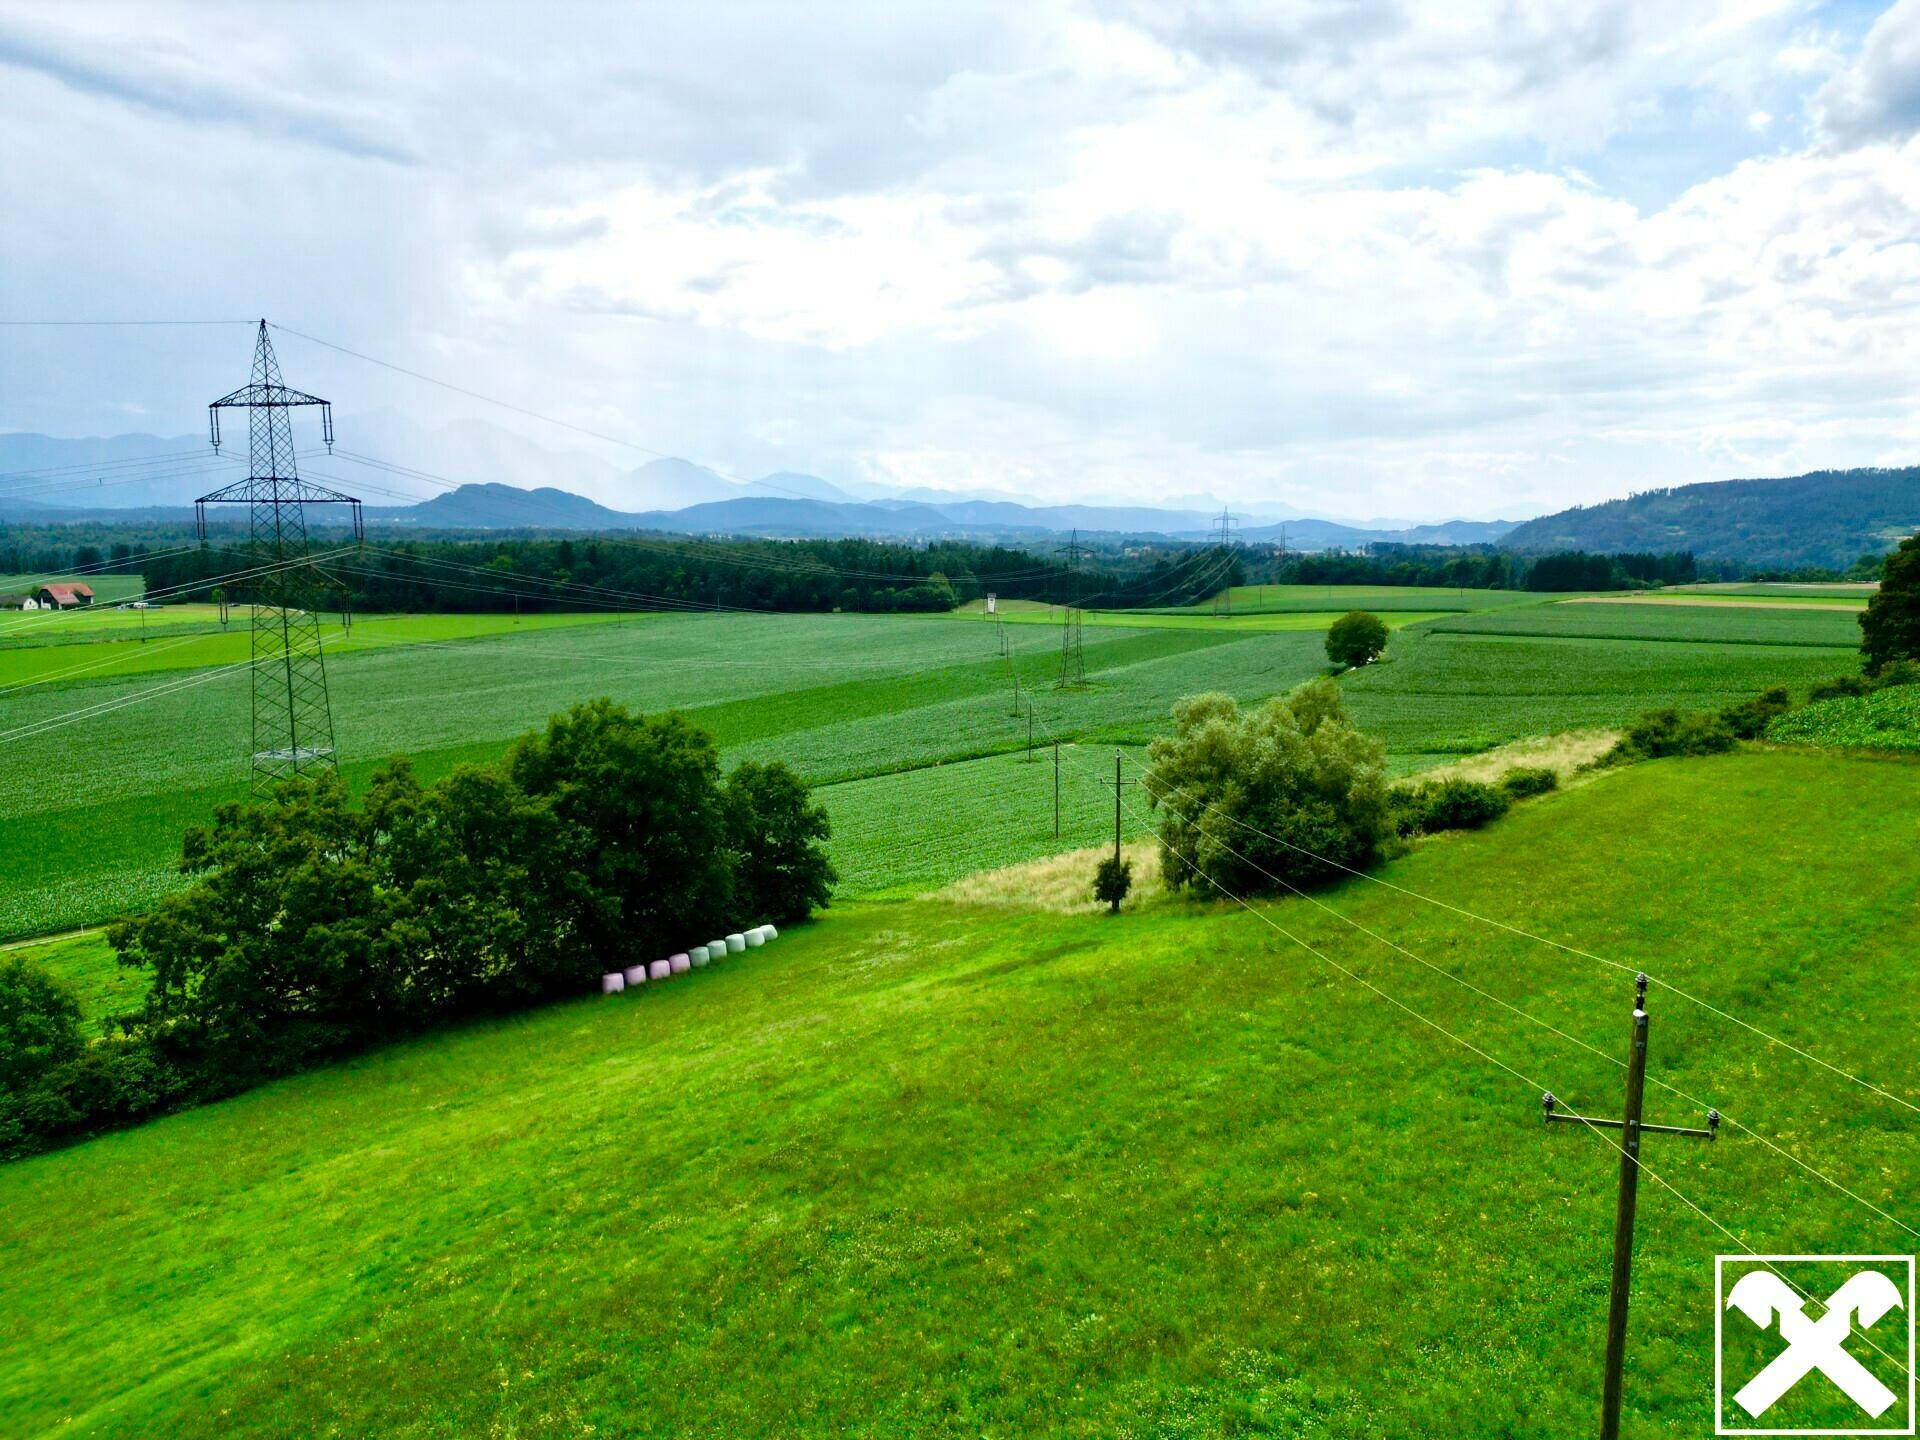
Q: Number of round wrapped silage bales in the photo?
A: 9